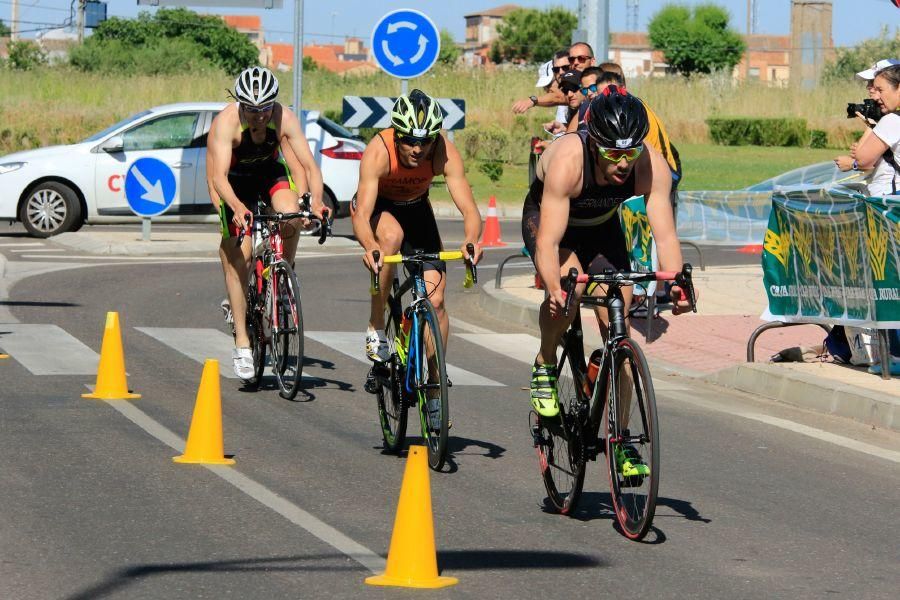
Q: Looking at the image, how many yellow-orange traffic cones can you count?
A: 3